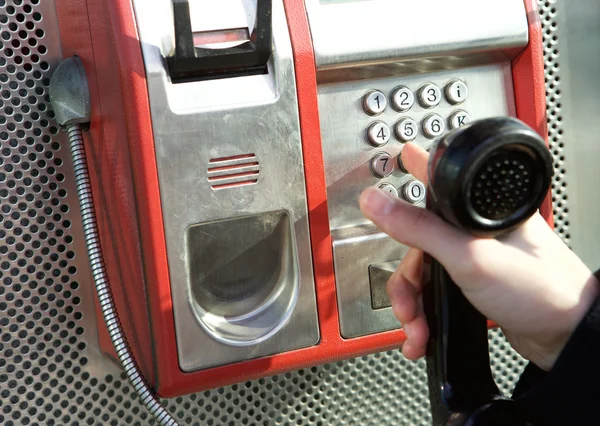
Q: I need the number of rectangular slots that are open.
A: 4